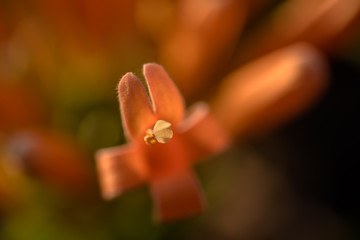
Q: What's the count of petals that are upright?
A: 2